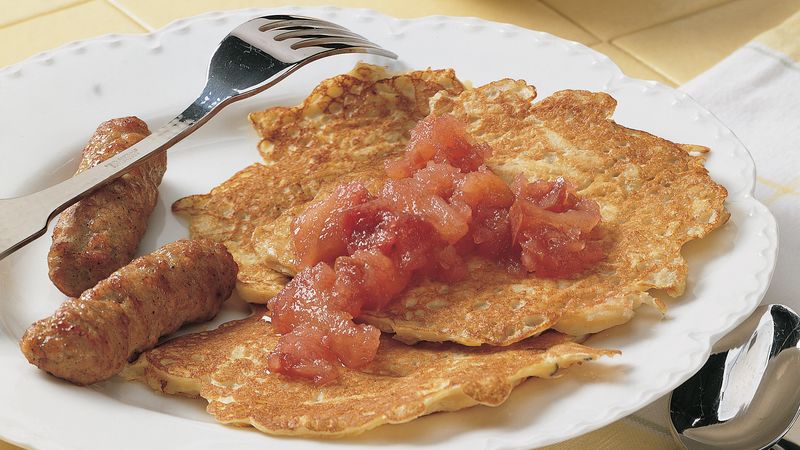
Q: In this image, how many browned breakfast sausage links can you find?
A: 2